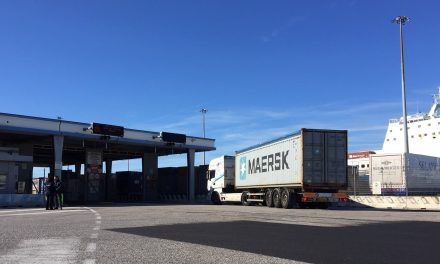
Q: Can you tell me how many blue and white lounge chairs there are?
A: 0